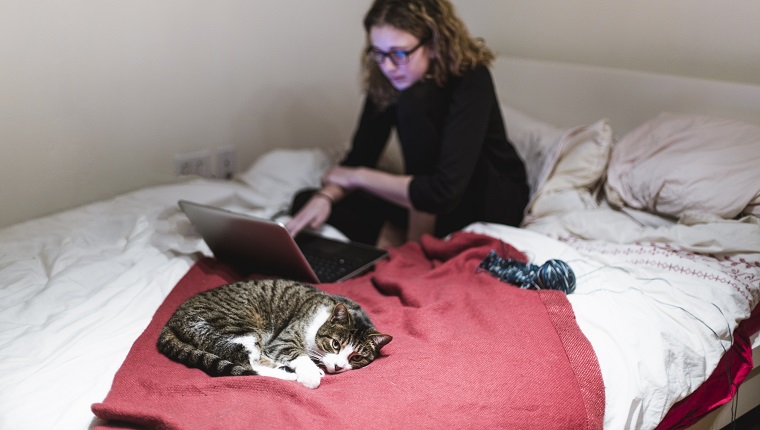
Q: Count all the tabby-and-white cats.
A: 1